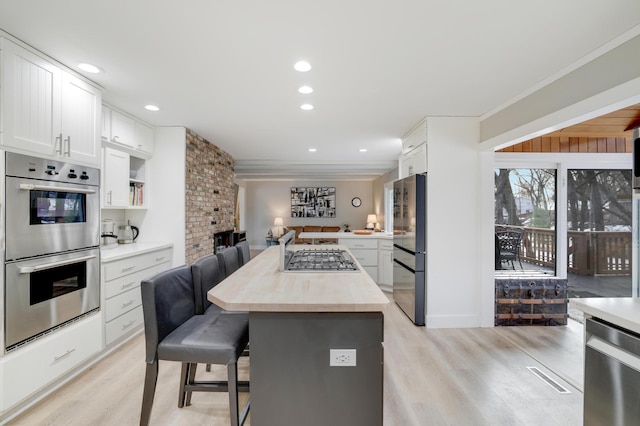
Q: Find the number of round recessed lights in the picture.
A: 7